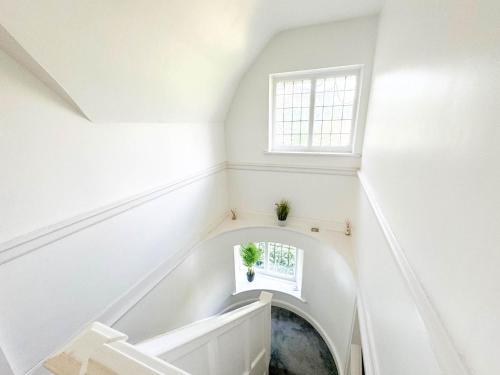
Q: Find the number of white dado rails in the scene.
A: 3